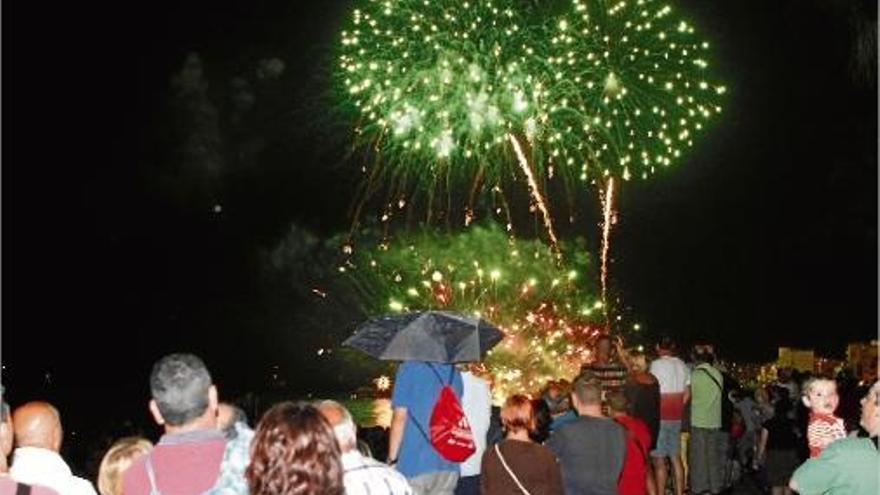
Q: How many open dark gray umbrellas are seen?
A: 1